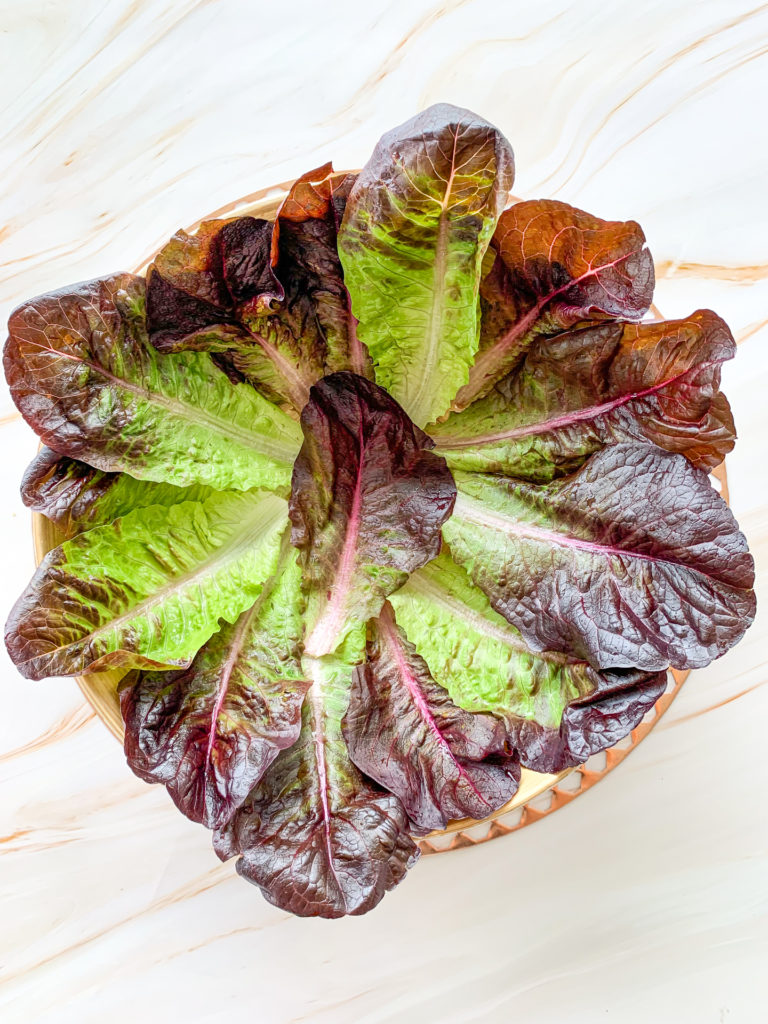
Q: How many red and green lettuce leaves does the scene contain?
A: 14